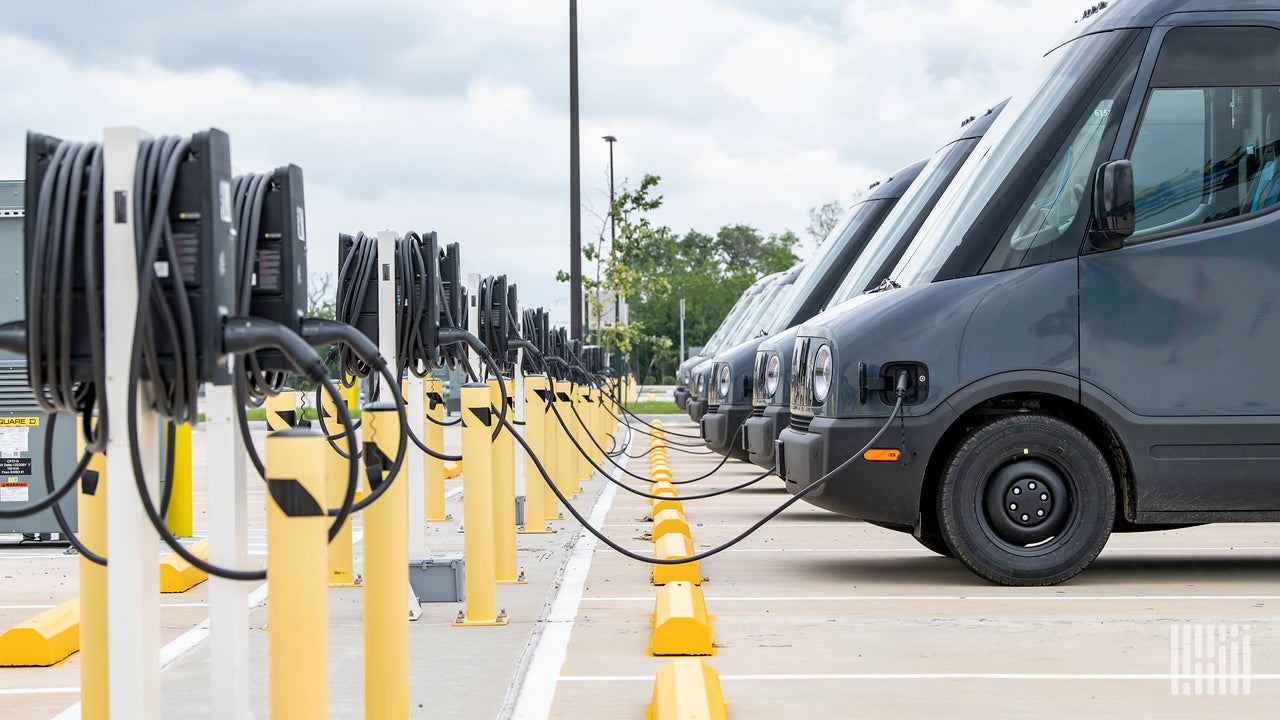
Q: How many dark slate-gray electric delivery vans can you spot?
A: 5